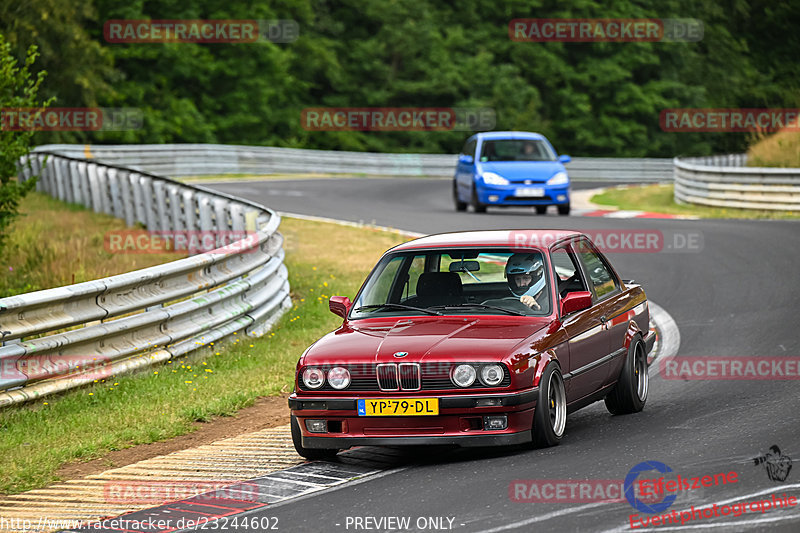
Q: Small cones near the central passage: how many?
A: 0